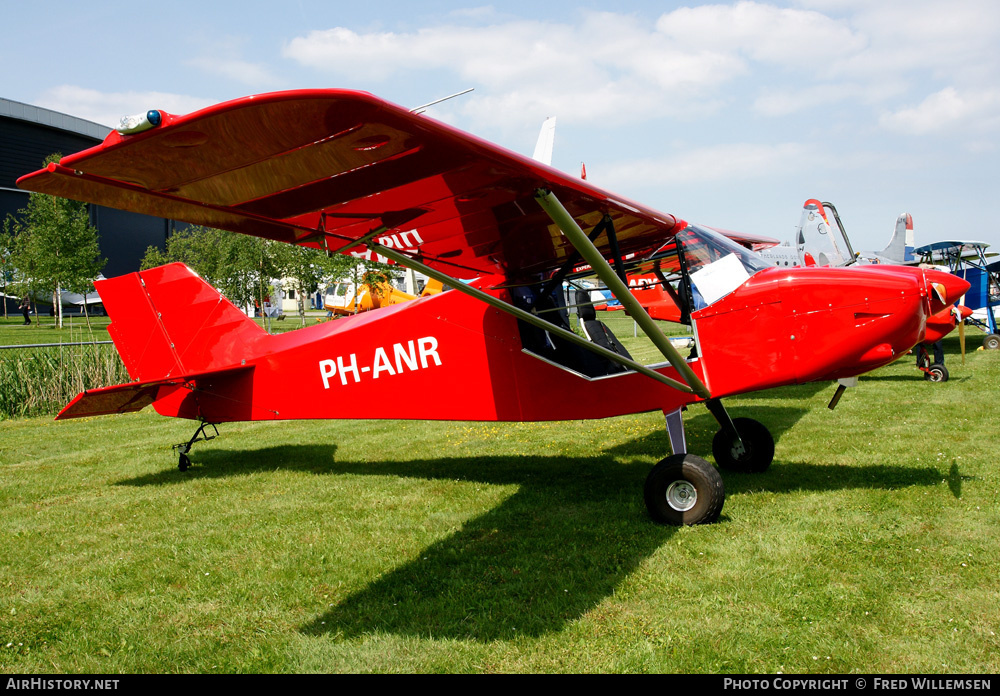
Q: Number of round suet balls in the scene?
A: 0